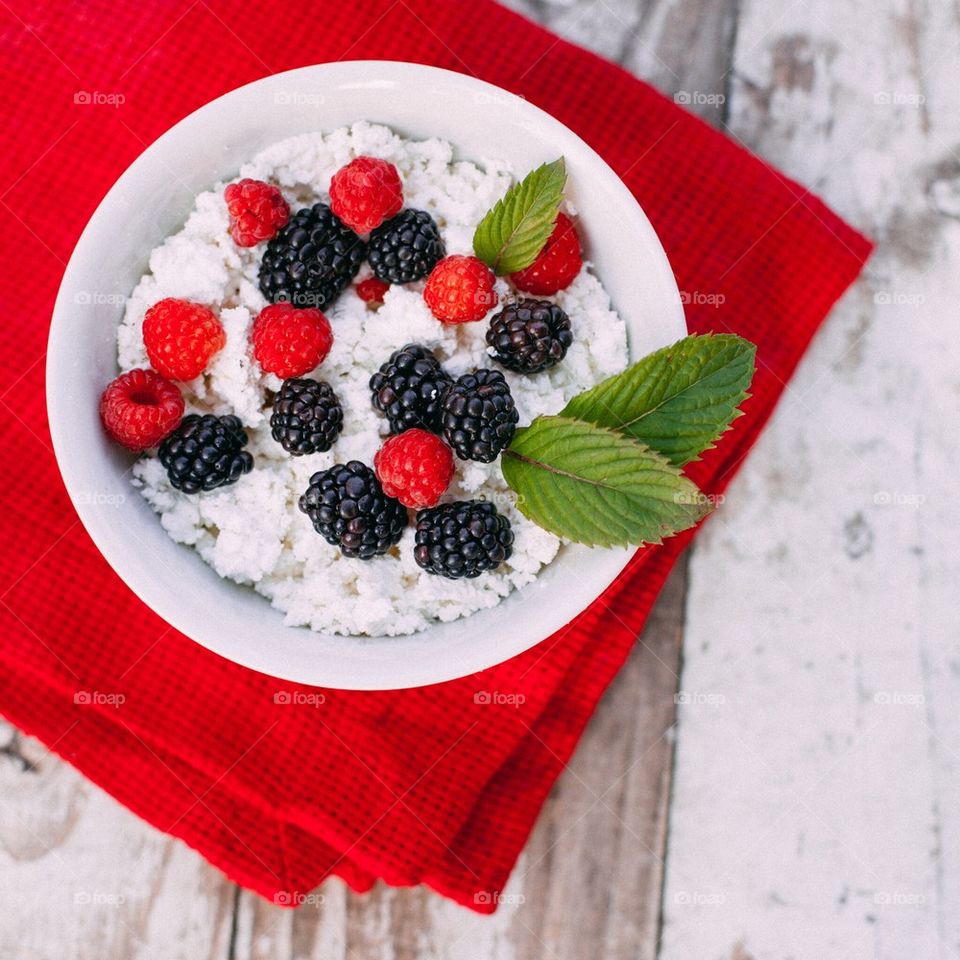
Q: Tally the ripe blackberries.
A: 9